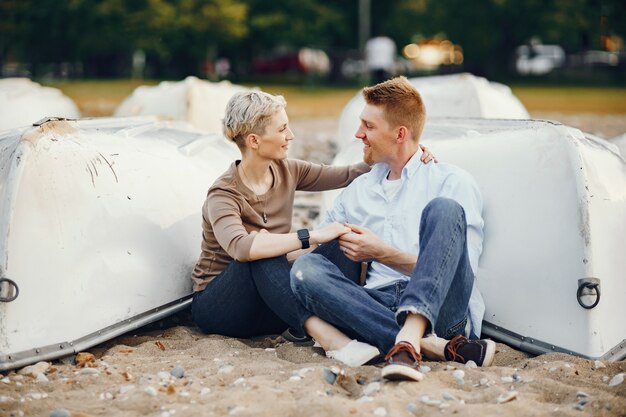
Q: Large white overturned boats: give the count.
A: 5